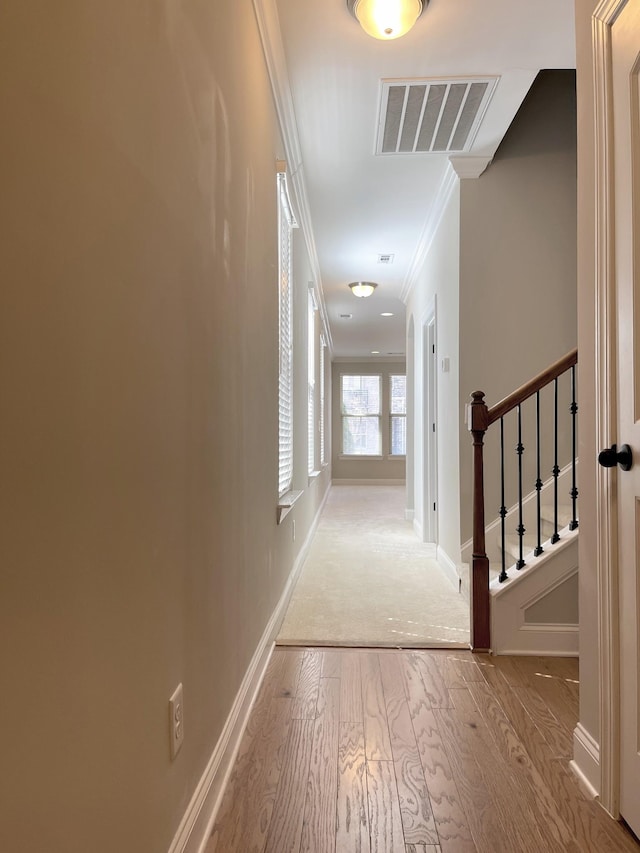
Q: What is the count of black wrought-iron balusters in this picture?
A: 5